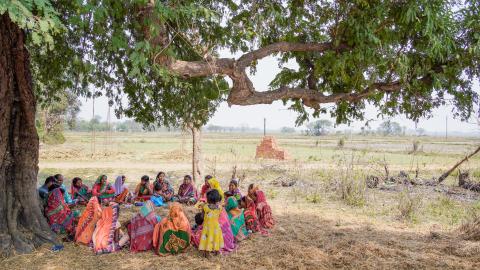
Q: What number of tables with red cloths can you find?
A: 0